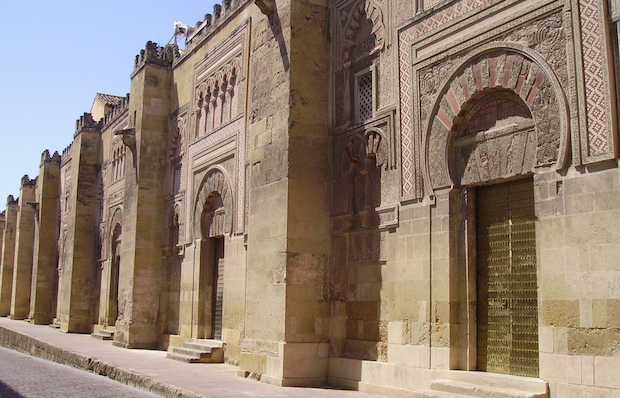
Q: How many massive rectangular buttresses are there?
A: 6